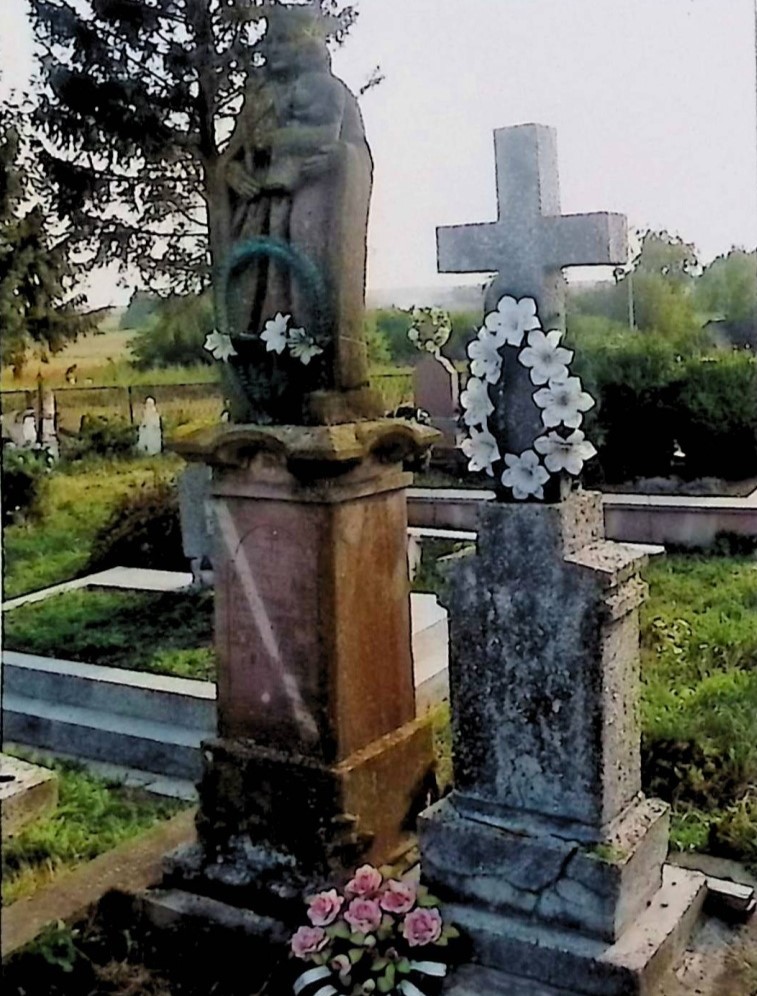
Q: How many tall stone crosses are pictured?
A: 1